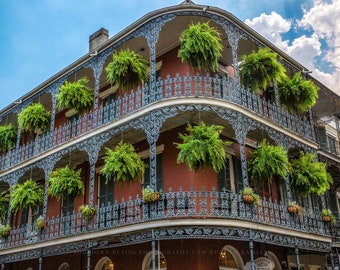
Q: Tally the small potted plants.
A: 7